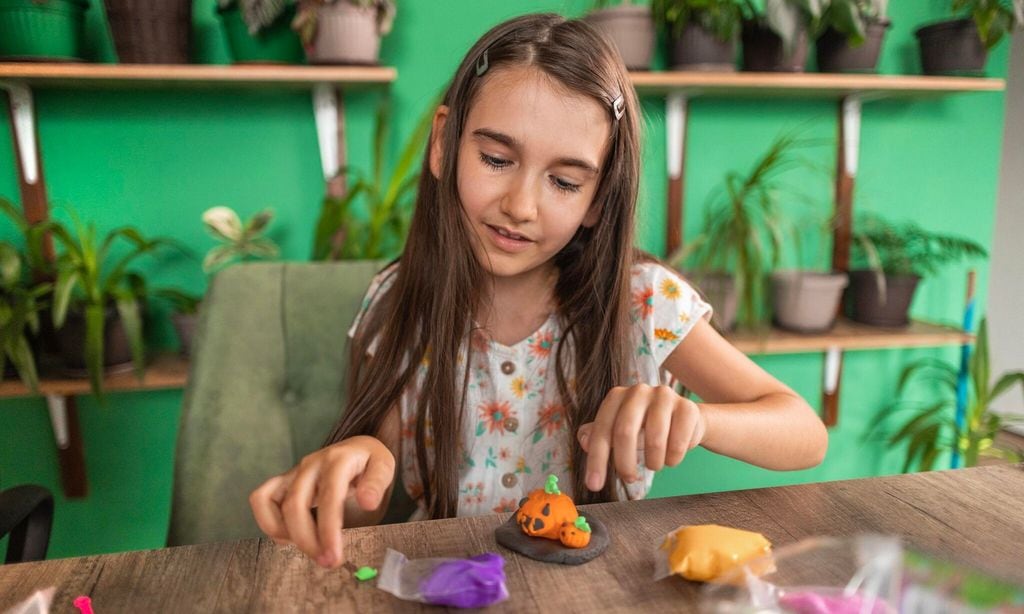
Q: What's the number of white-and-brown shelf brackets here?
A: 6